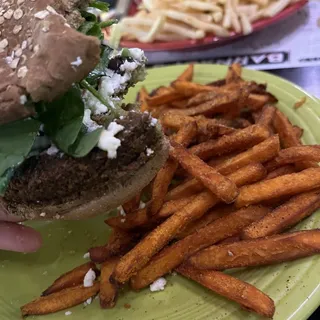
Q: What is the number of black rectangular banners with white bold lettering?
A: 1